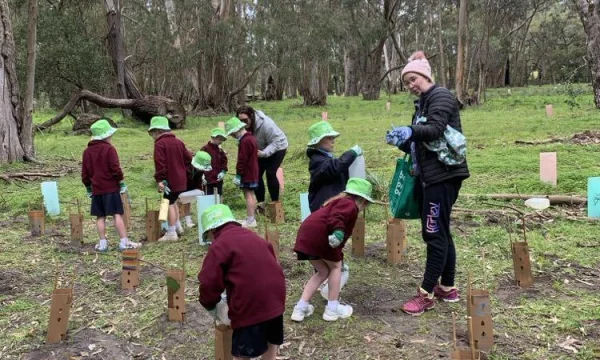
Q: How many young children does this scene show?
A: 8